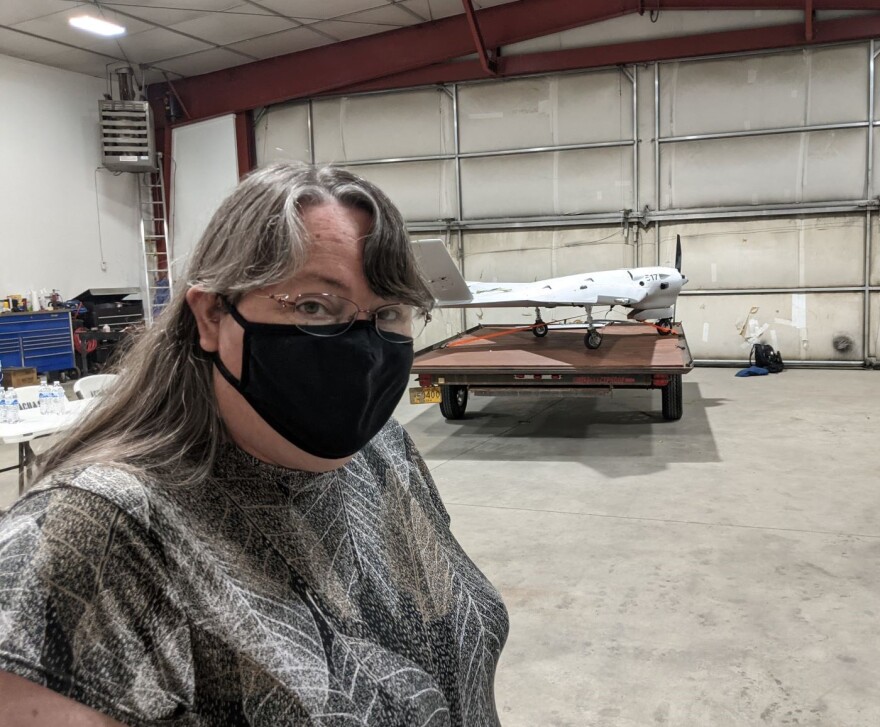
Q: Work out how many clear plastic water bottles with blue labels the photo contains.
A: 4